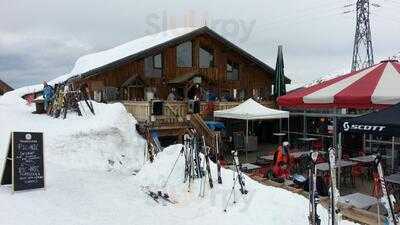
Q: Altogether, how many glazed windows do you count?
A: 4